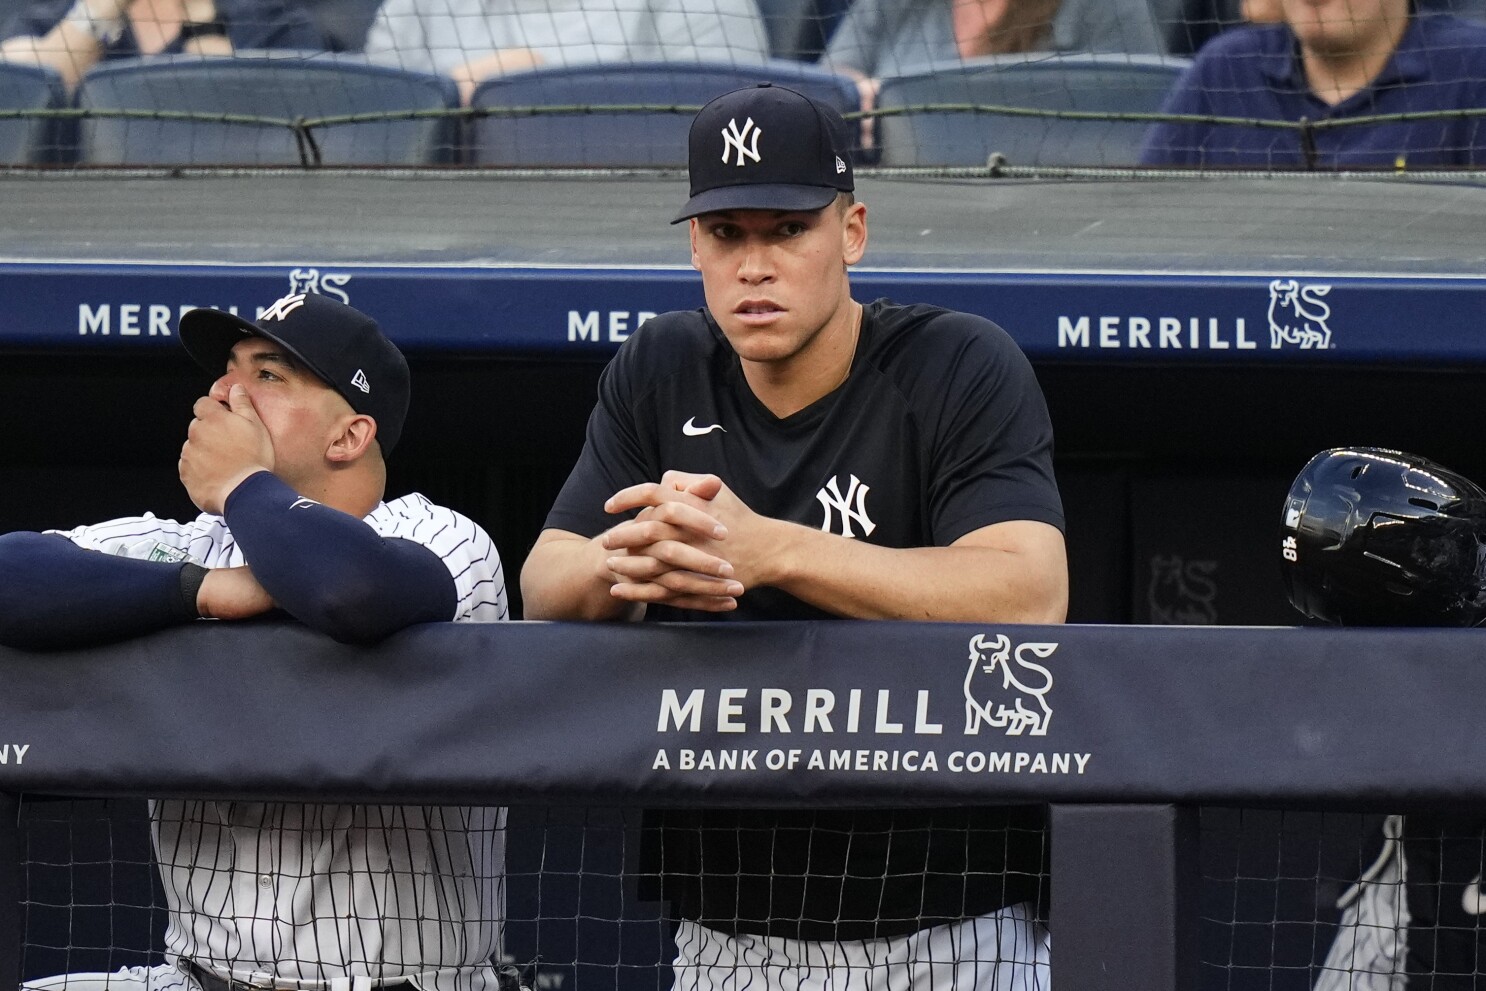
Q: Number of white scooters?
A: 0